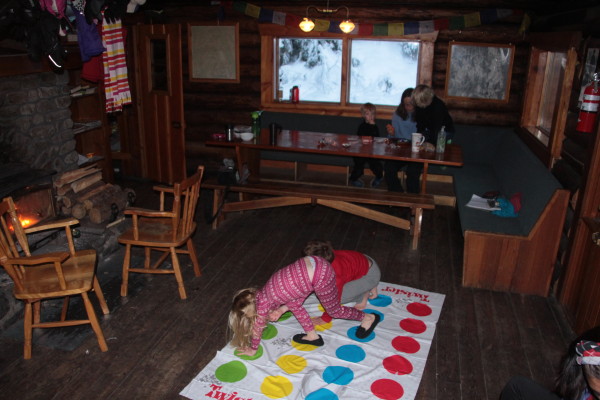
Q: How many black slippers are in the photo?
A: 2